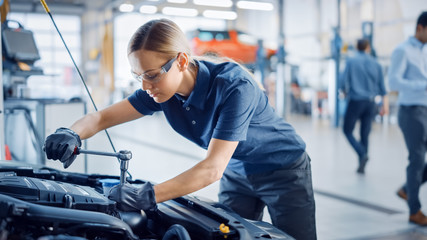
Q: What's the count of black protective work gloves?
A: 2